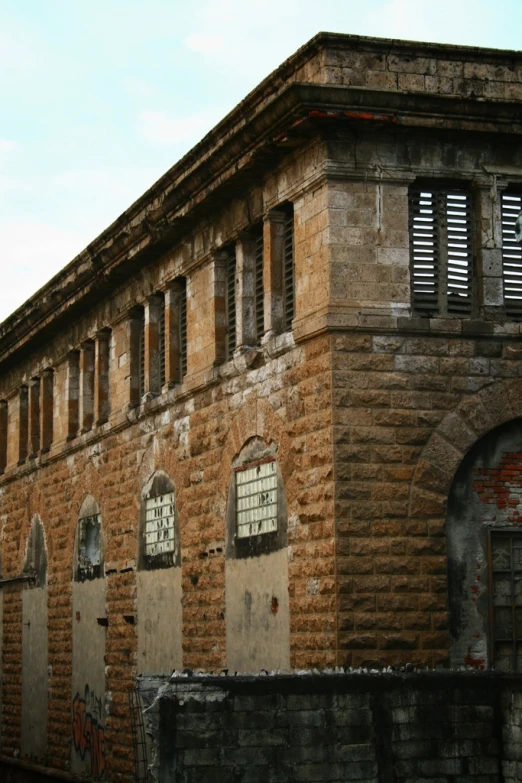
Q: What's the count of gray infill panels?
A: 4